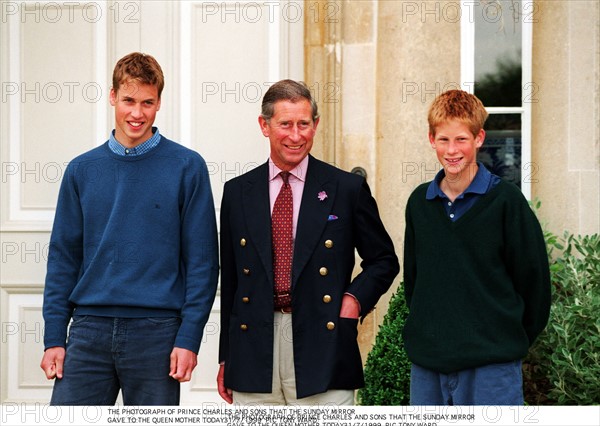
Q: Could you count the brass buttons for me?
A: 8